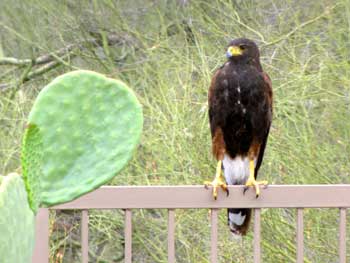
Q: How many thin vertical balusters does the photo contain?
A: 7